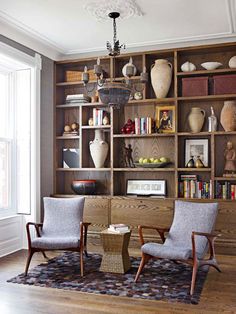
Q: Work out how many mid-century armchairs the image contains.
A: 2